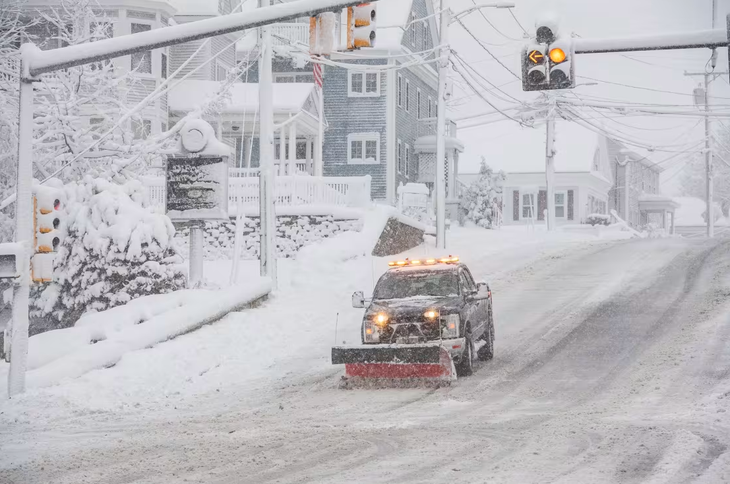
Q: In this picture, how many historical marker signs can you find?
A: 1